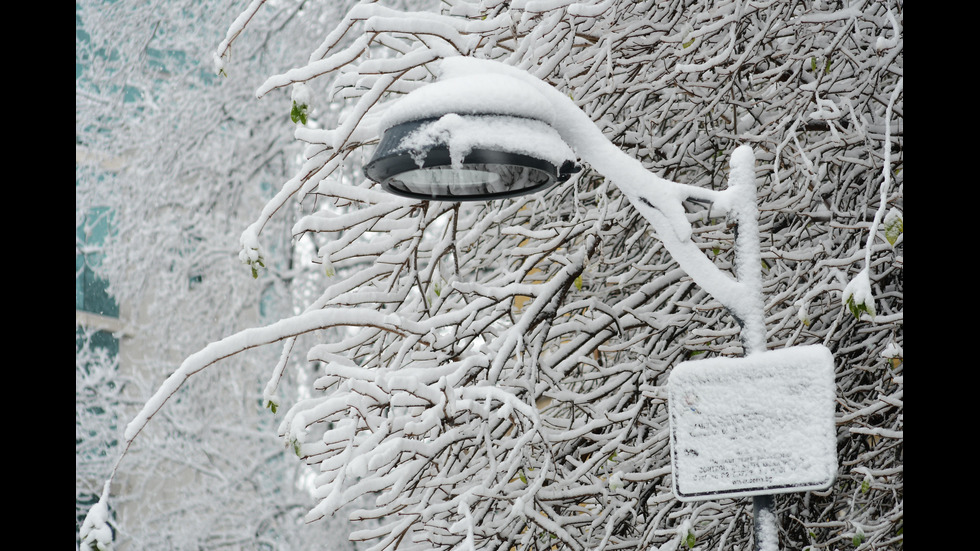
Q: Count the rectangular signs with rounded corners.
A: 1